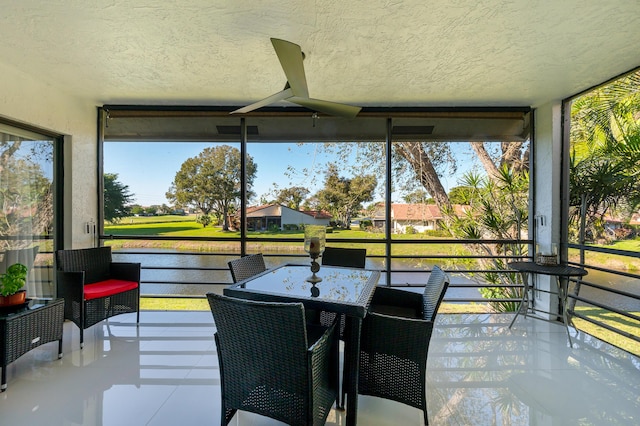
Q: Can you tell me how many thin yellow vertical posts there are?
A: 0